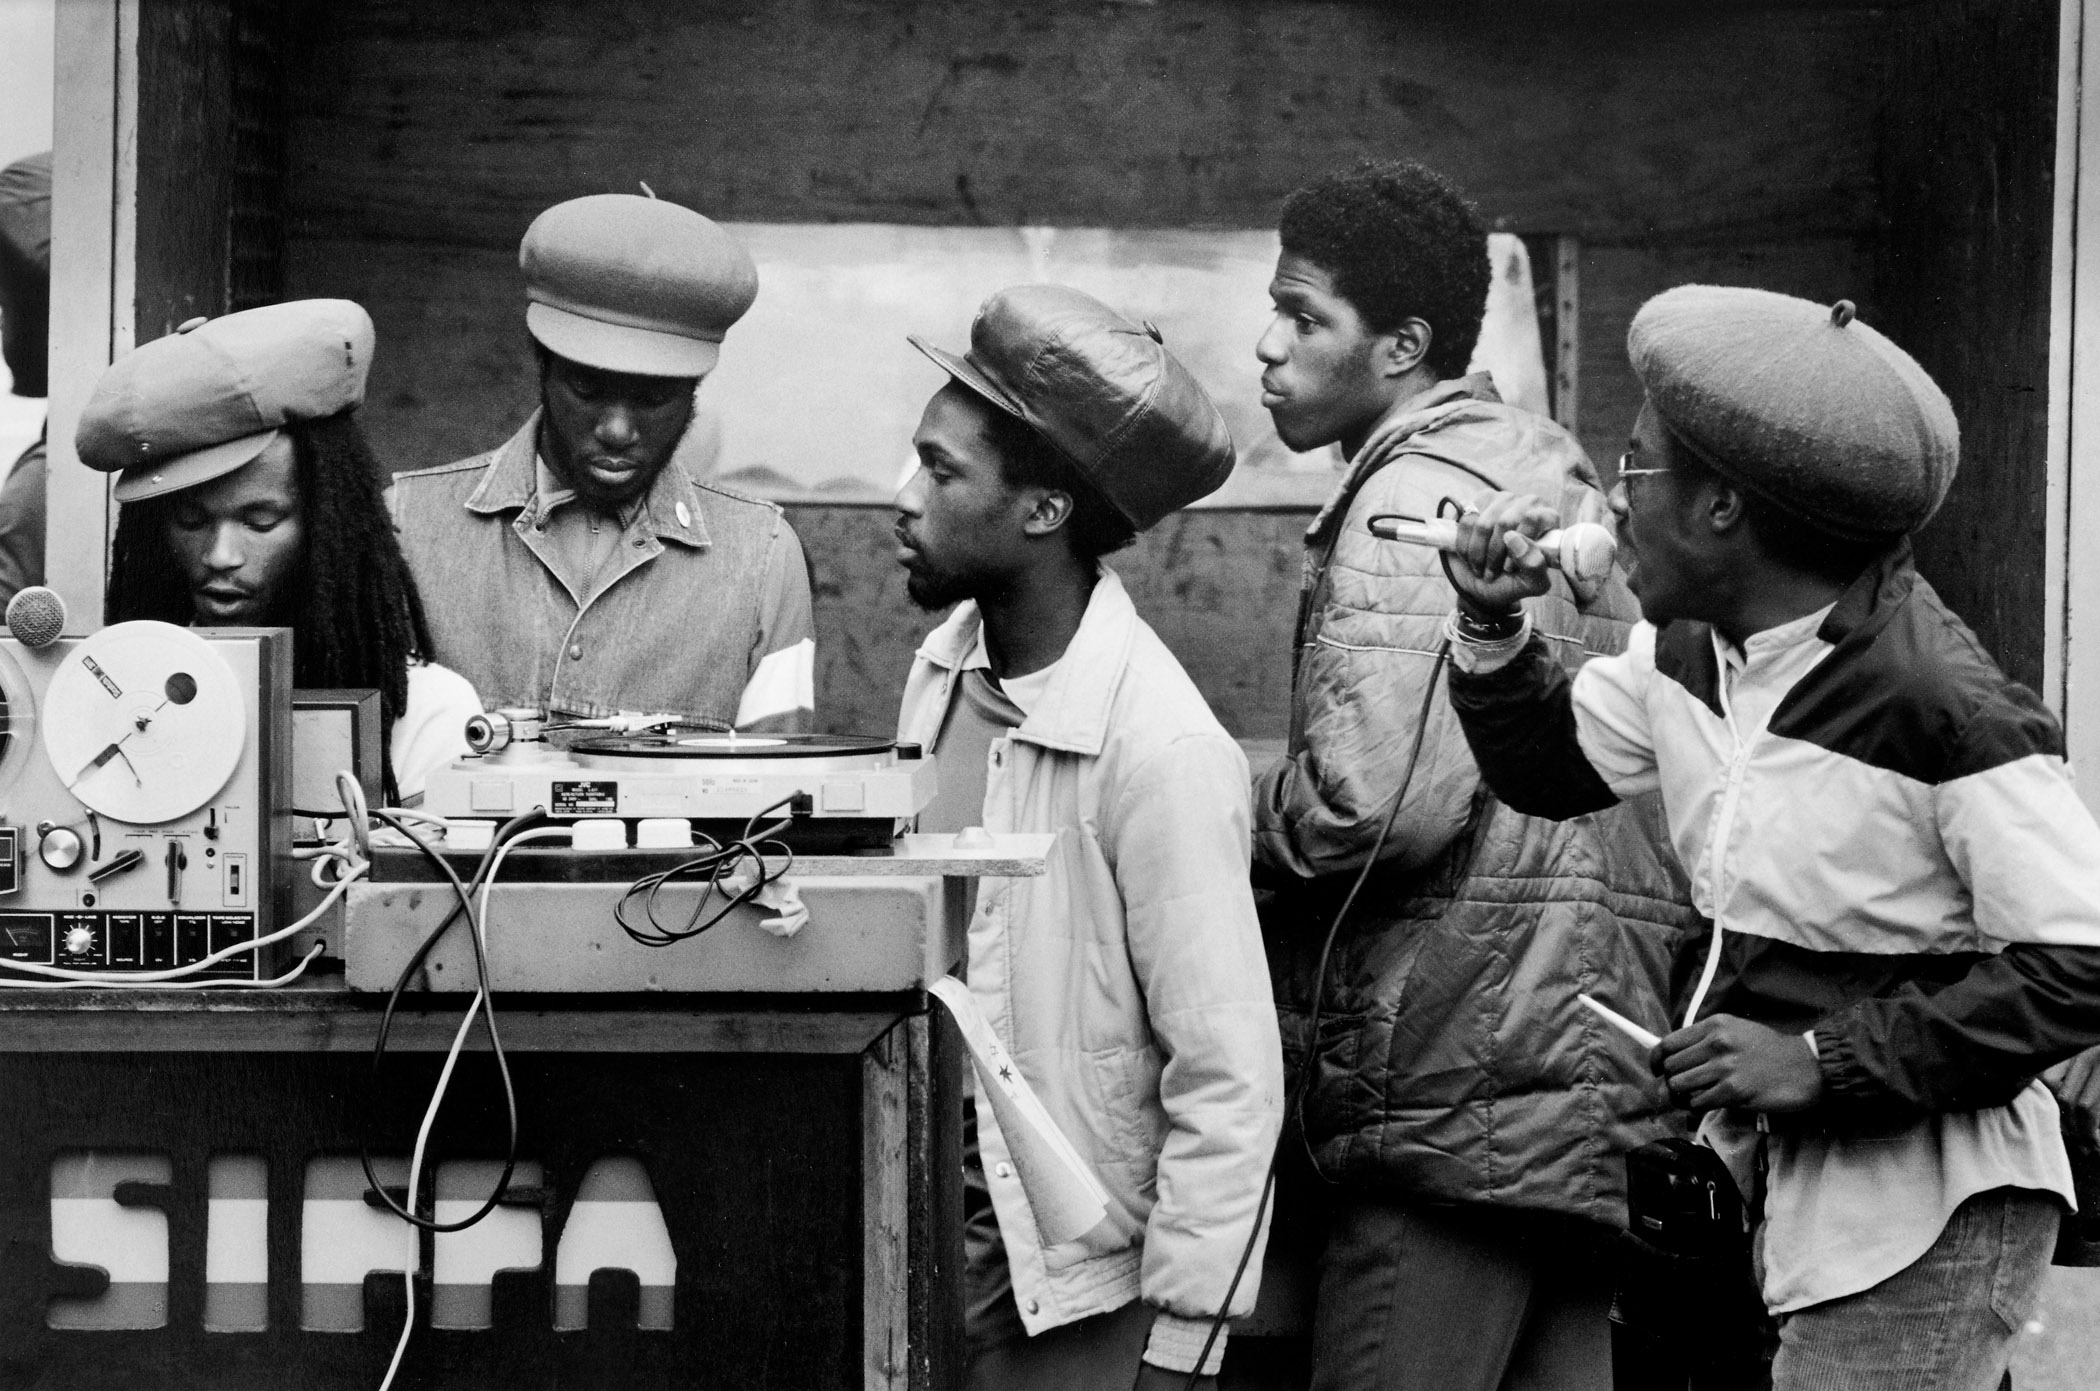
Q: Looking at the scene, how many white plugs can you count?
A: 3